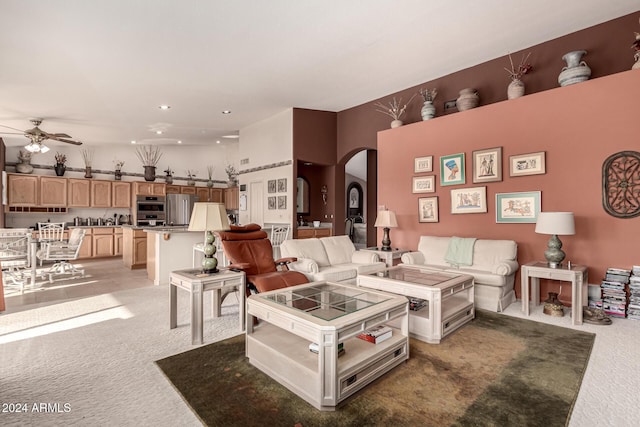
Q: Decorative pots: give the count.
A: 15